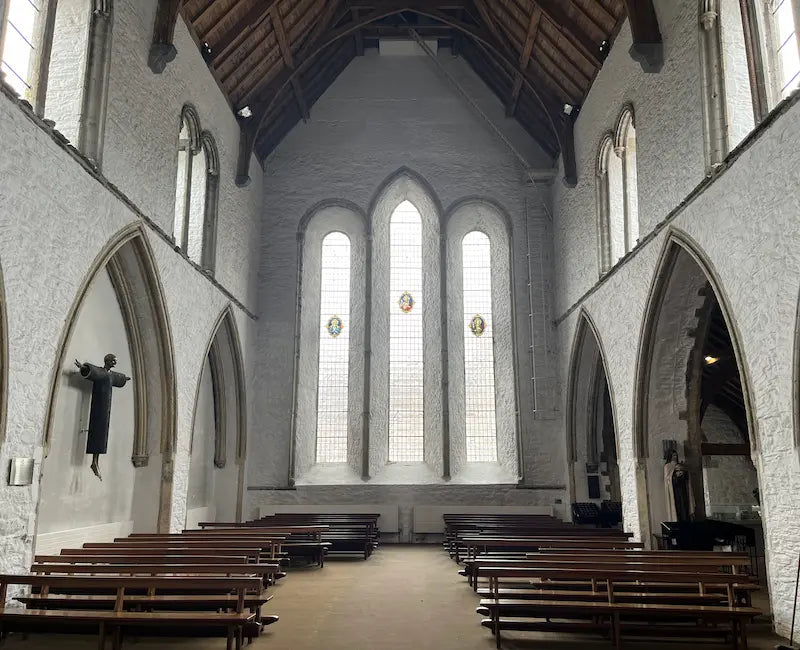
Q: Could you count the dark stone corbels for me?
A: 4